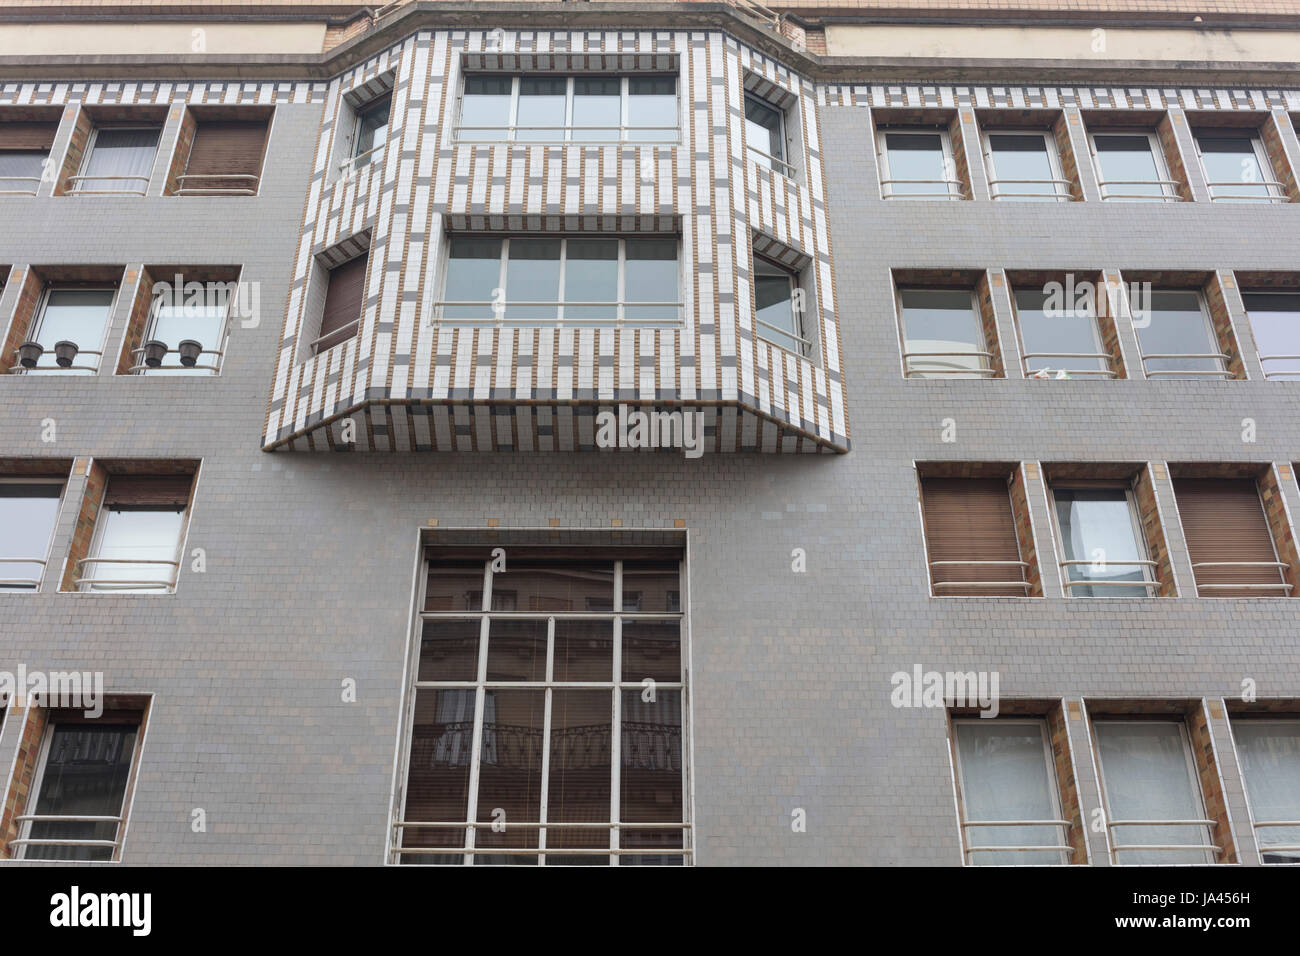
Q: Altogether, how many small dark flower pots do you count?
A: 4